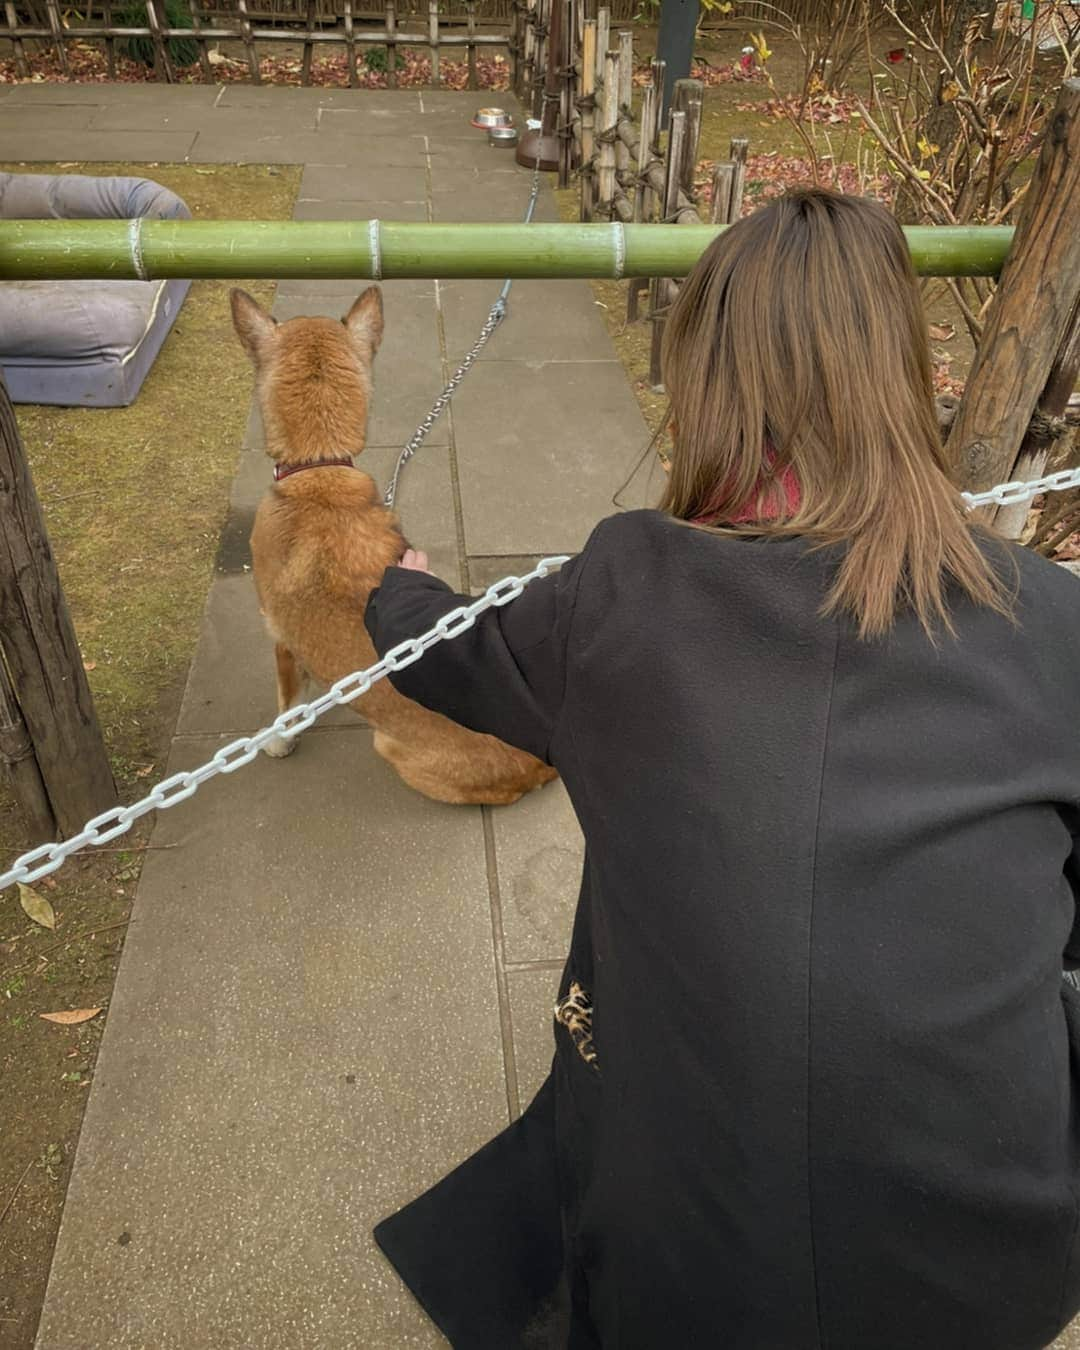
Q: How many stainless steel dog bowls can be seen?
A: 2